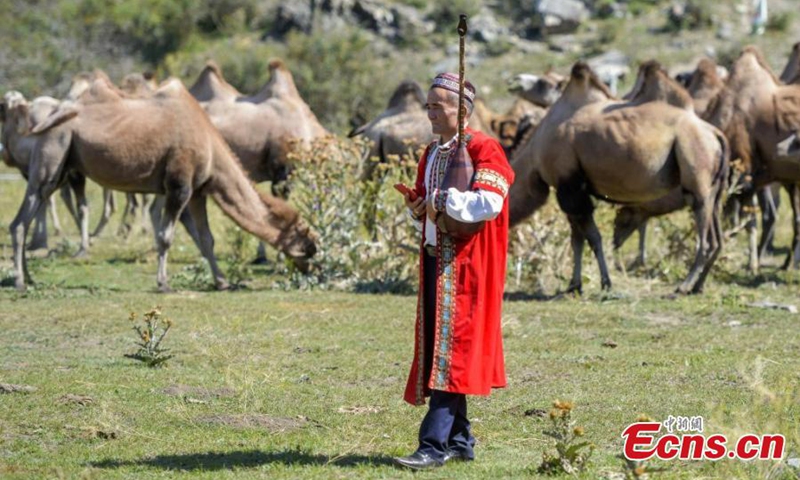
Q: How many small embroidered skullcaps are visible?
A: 1